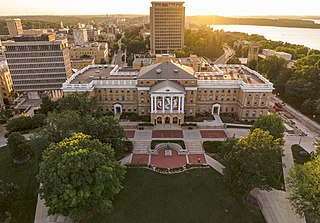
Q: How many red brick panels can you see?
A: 6